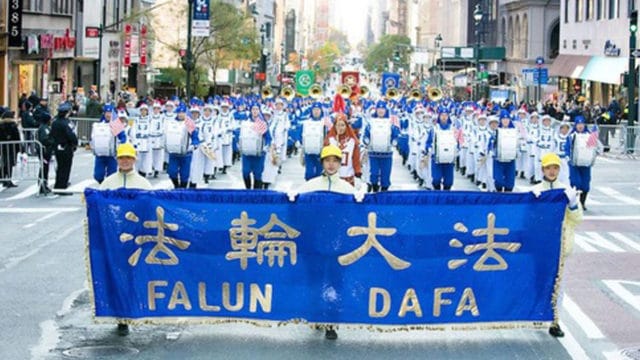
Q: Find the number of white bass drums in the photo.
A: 8